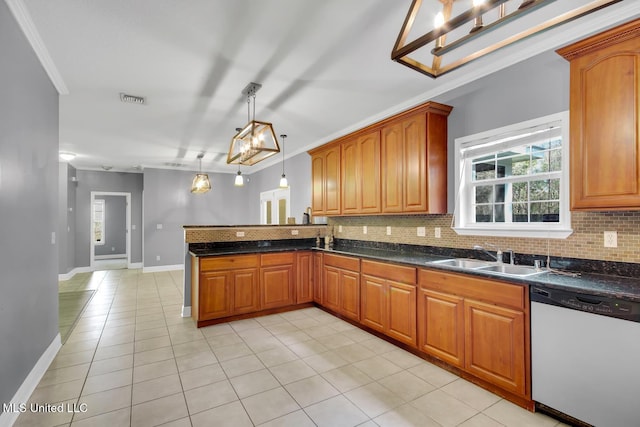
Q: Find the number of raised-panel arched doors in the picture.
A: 7